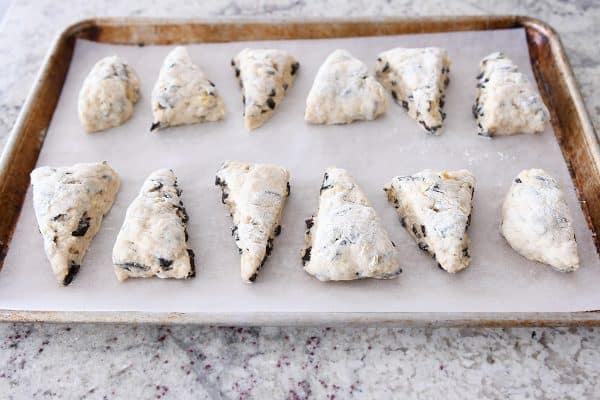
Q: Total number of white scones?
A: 12